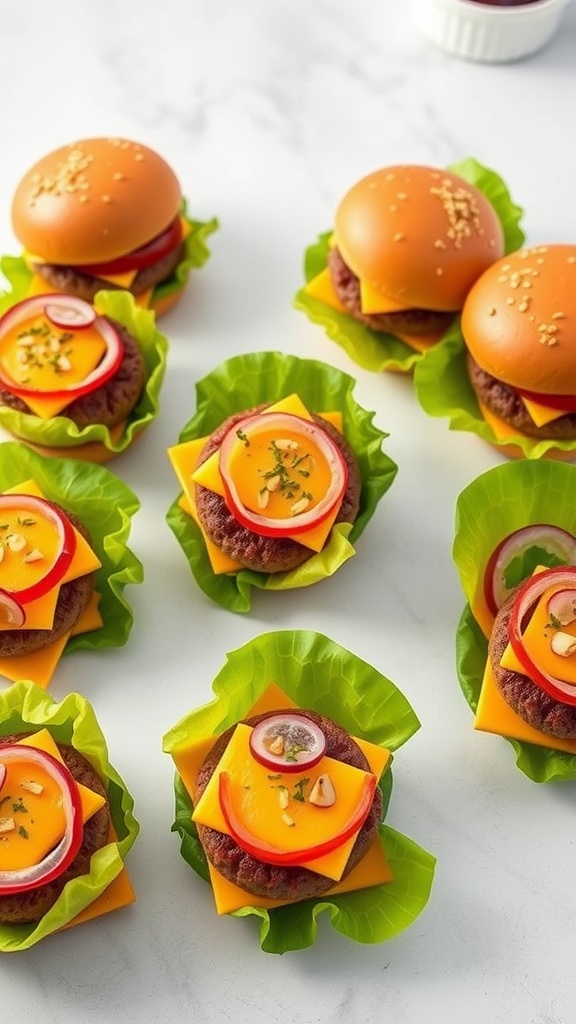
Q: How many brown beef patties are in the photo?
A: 9